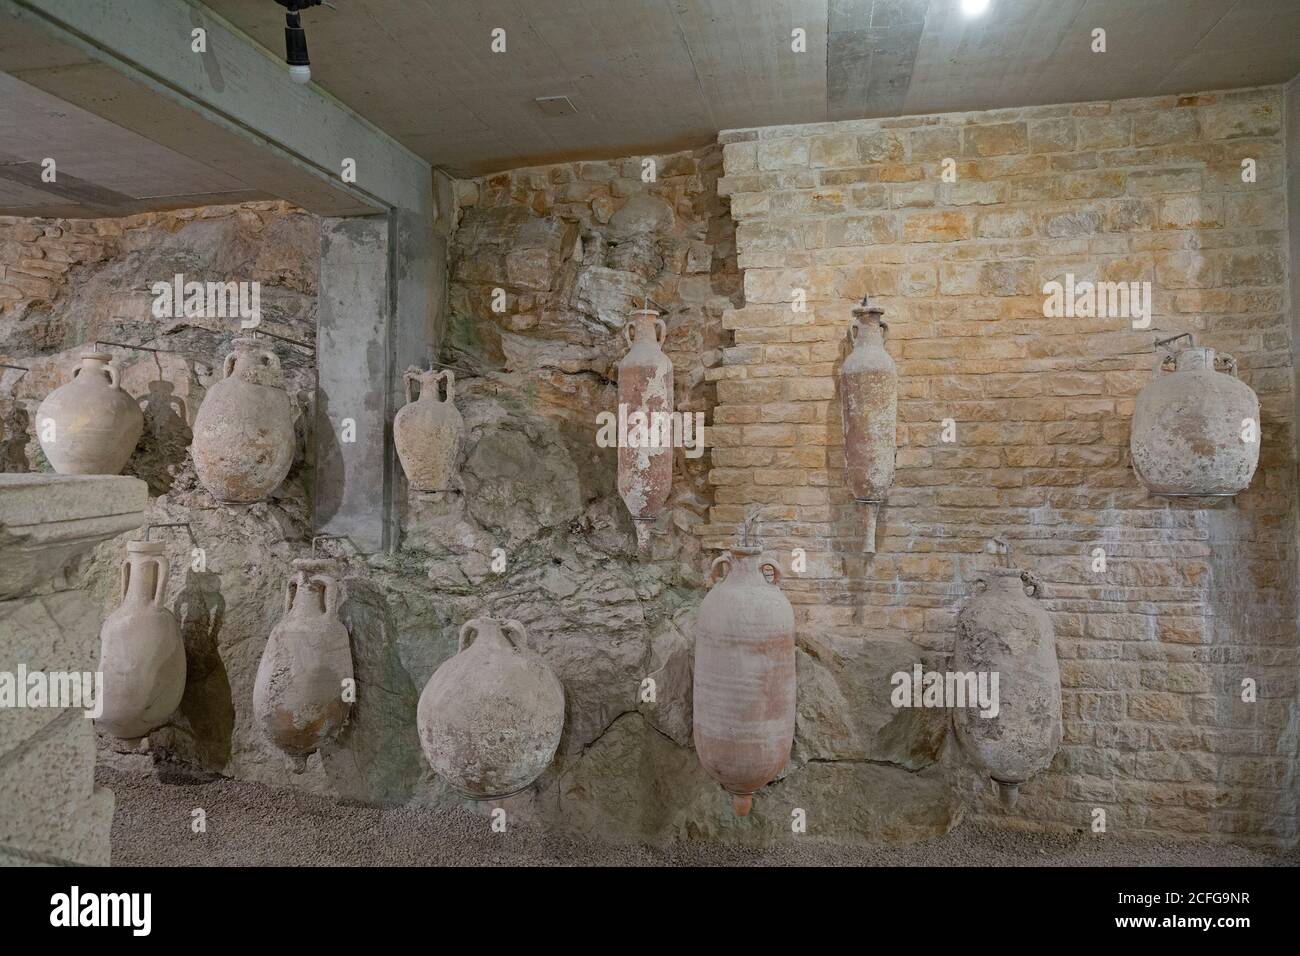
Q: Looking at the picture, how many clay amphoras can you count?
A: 11